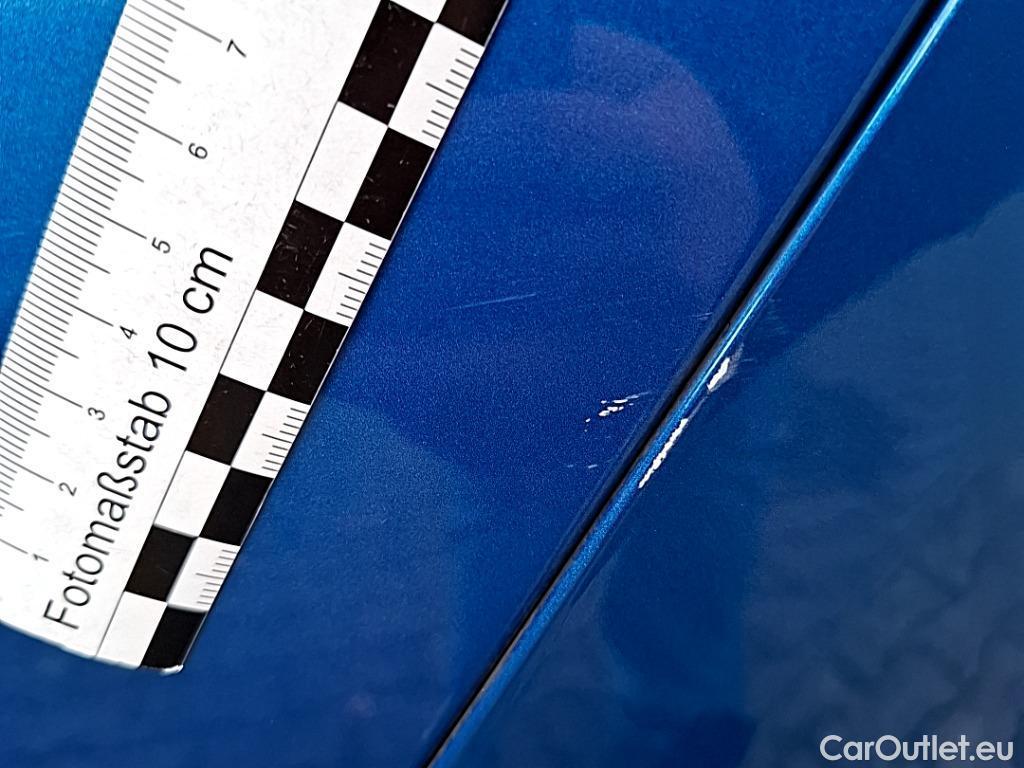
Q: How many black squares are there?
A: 9